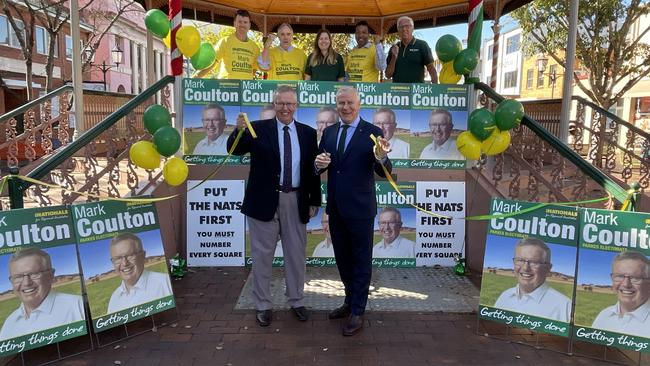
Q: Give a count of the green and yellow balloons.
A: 15